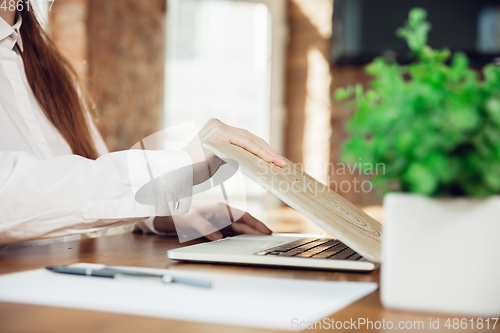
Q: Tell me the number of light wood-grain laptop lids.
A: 1